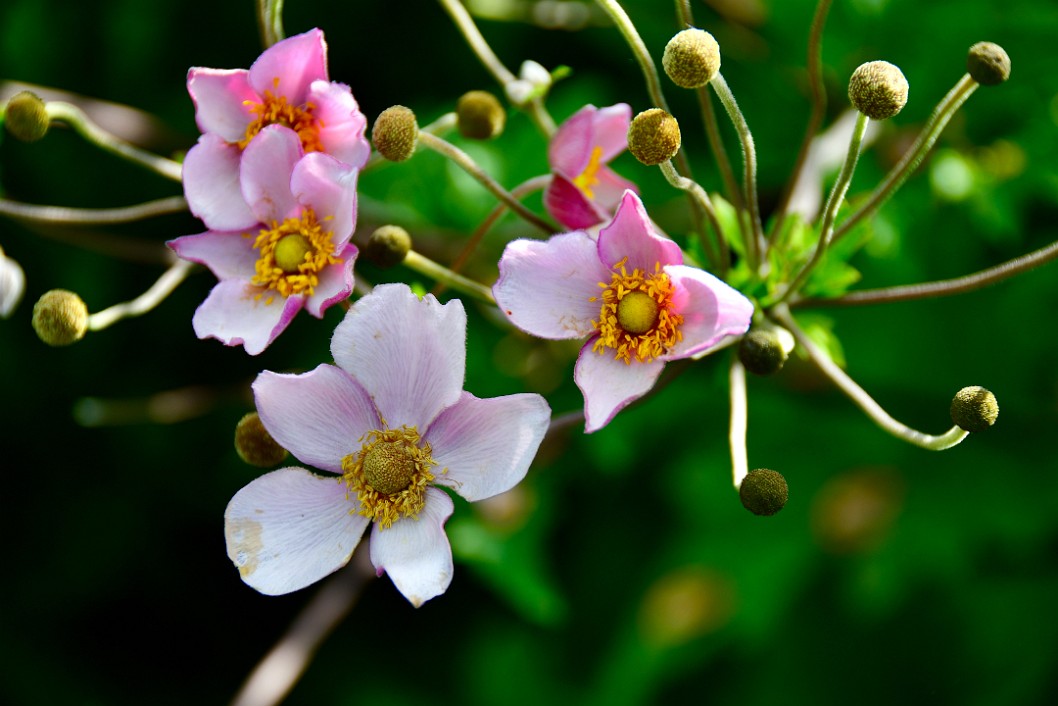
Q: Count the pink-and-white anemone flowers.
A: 5